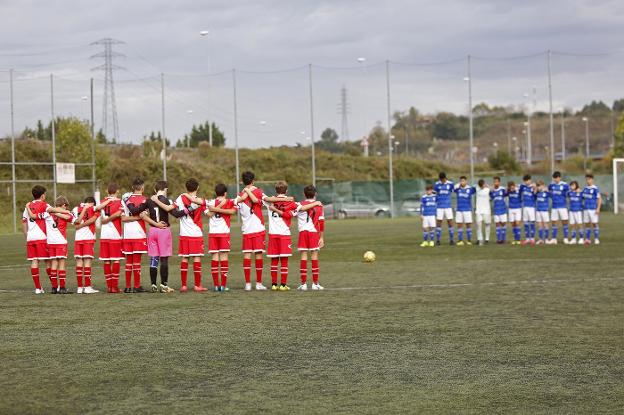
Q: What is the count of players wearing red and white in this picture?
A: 10